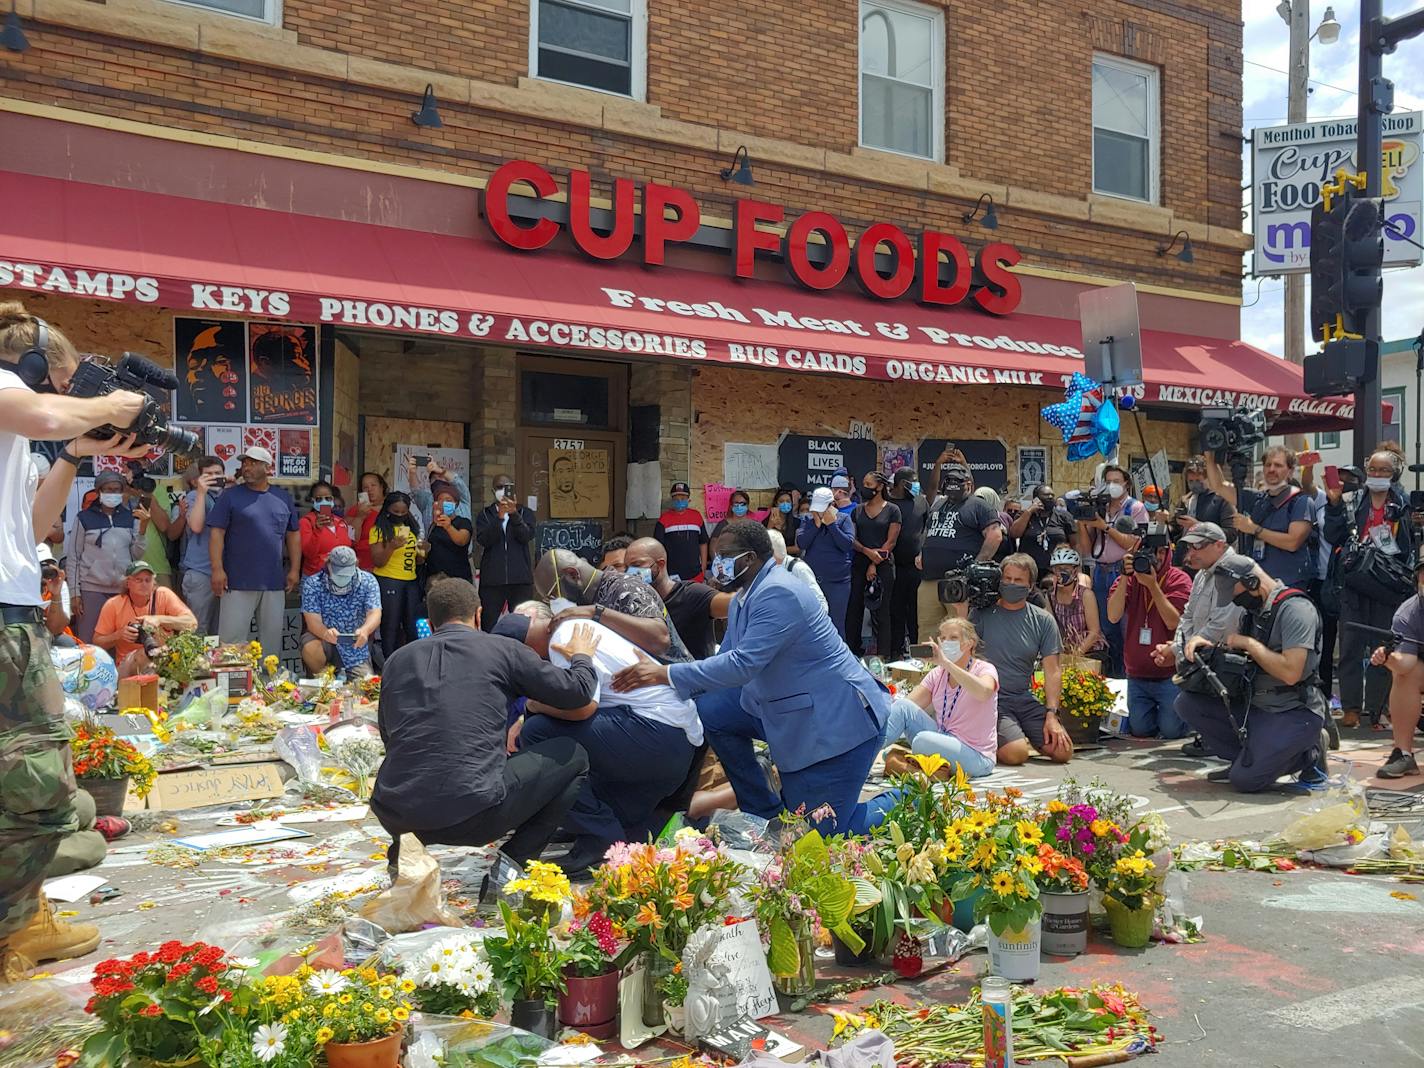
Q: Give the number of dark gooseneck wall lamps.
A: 5